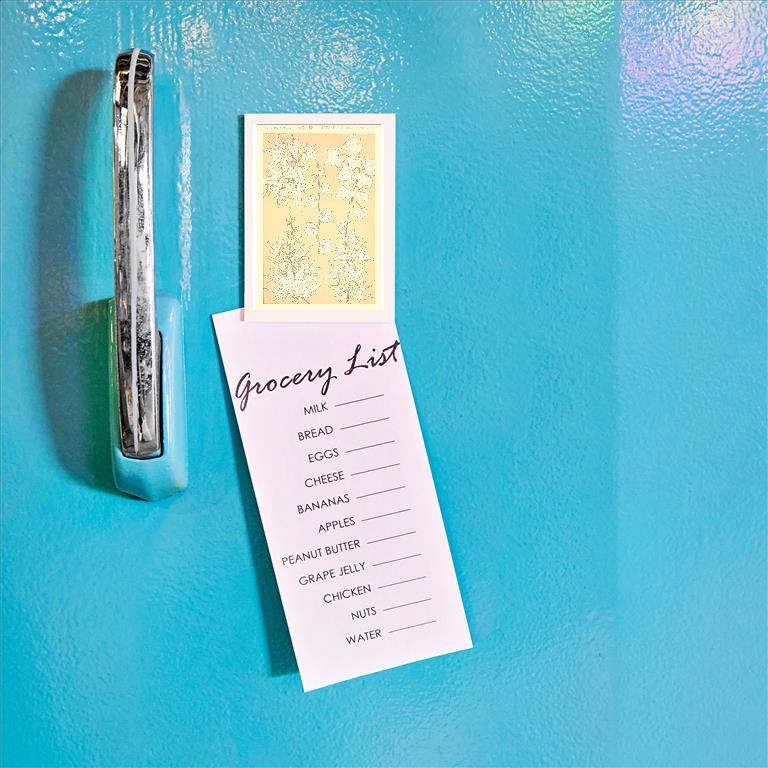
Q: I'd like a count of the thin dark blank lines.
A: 11